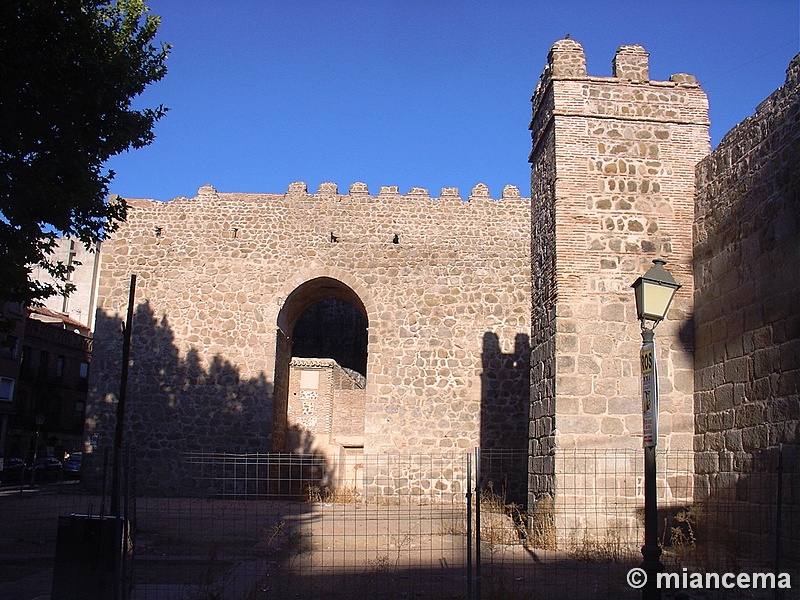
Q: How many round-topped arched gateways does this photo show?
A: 1